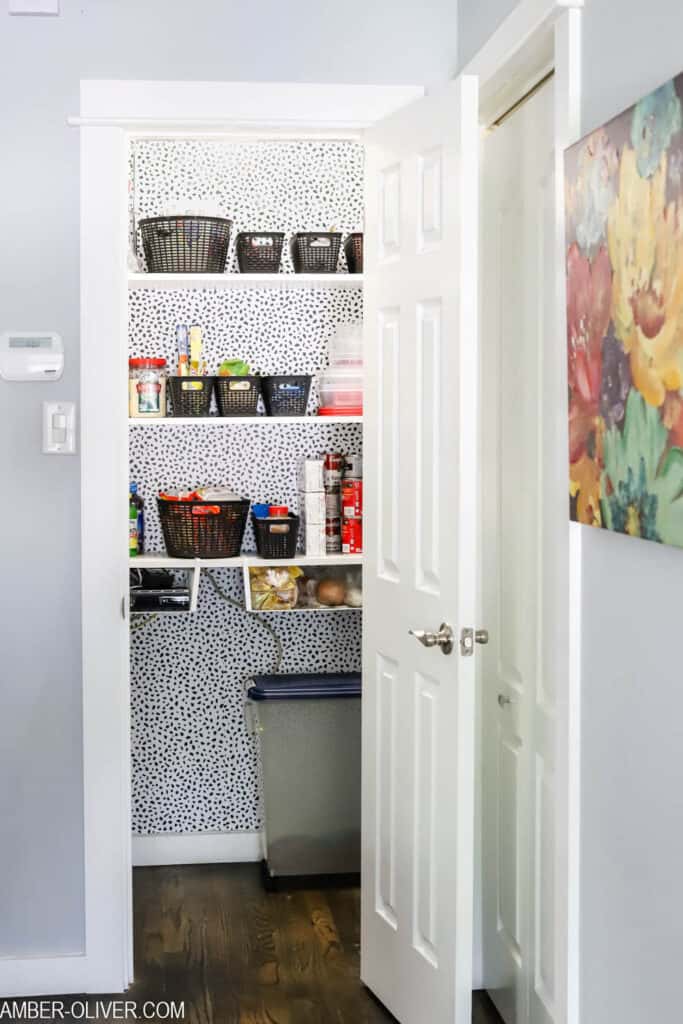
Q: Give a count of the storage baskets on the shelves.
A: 9